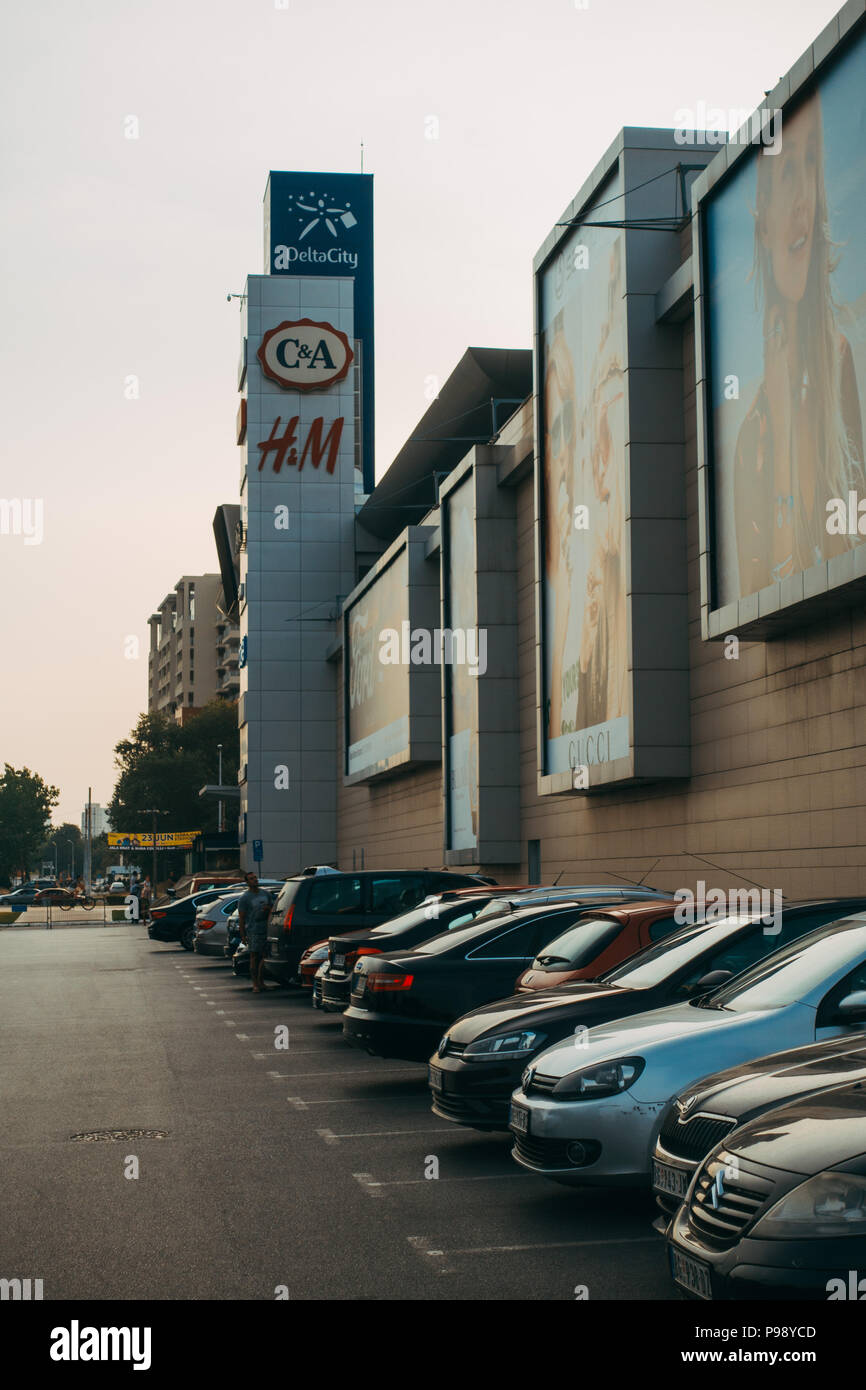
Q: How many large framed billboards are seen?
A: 4